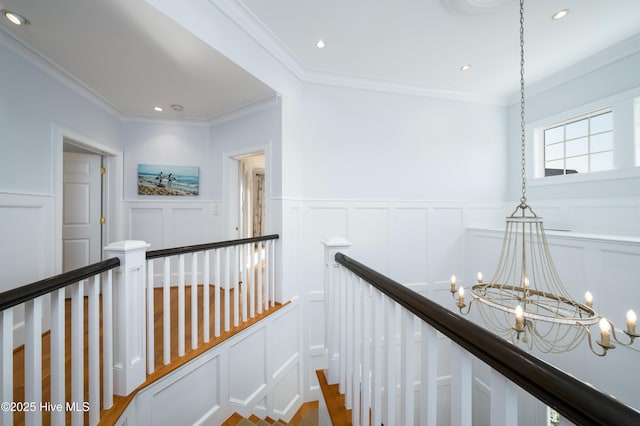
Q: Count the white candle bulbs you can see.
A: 8